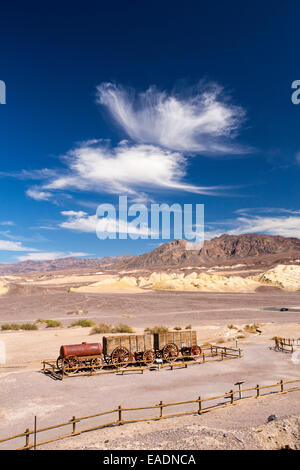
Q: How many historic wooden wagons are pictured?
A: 2